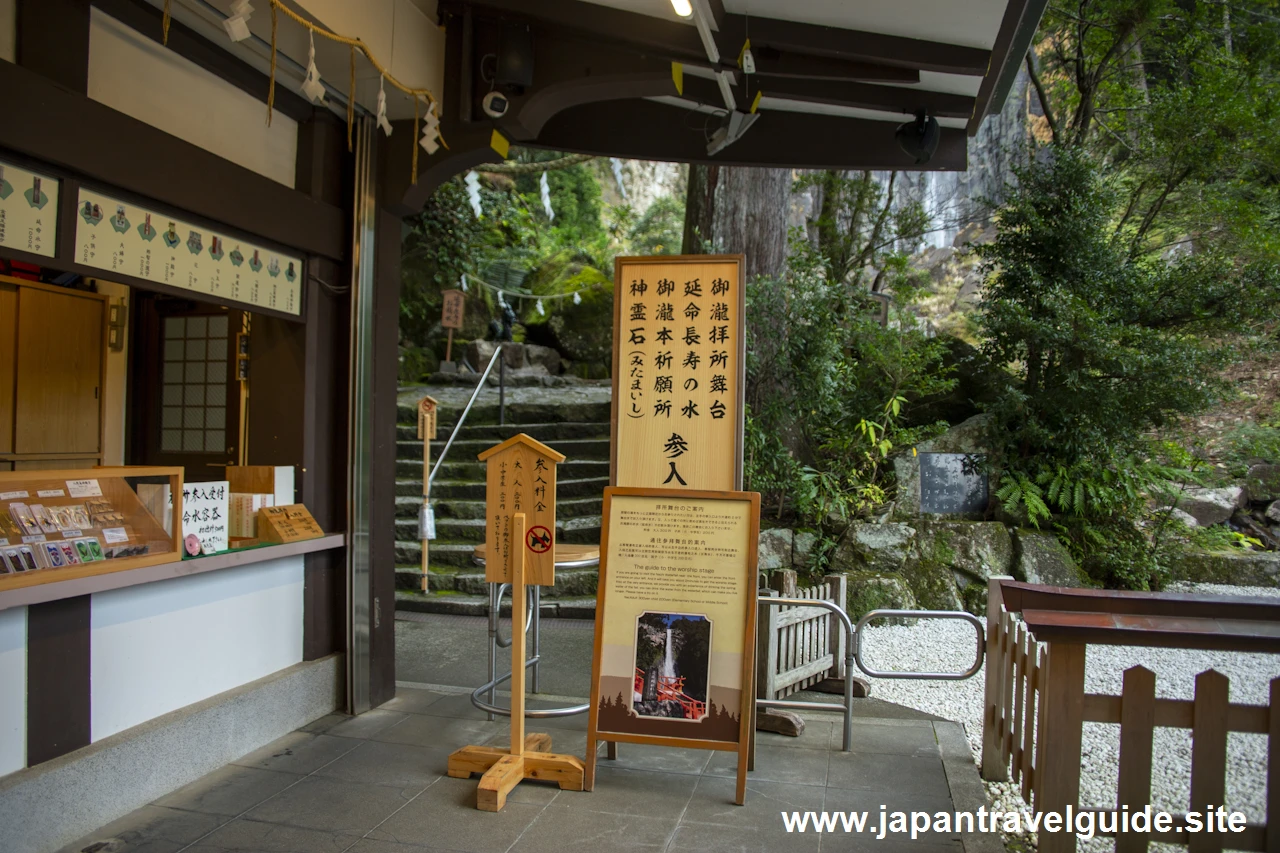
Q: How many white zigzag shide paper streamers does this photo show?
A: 11